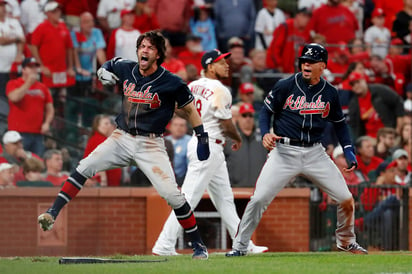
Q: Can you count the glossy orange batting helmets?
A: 0